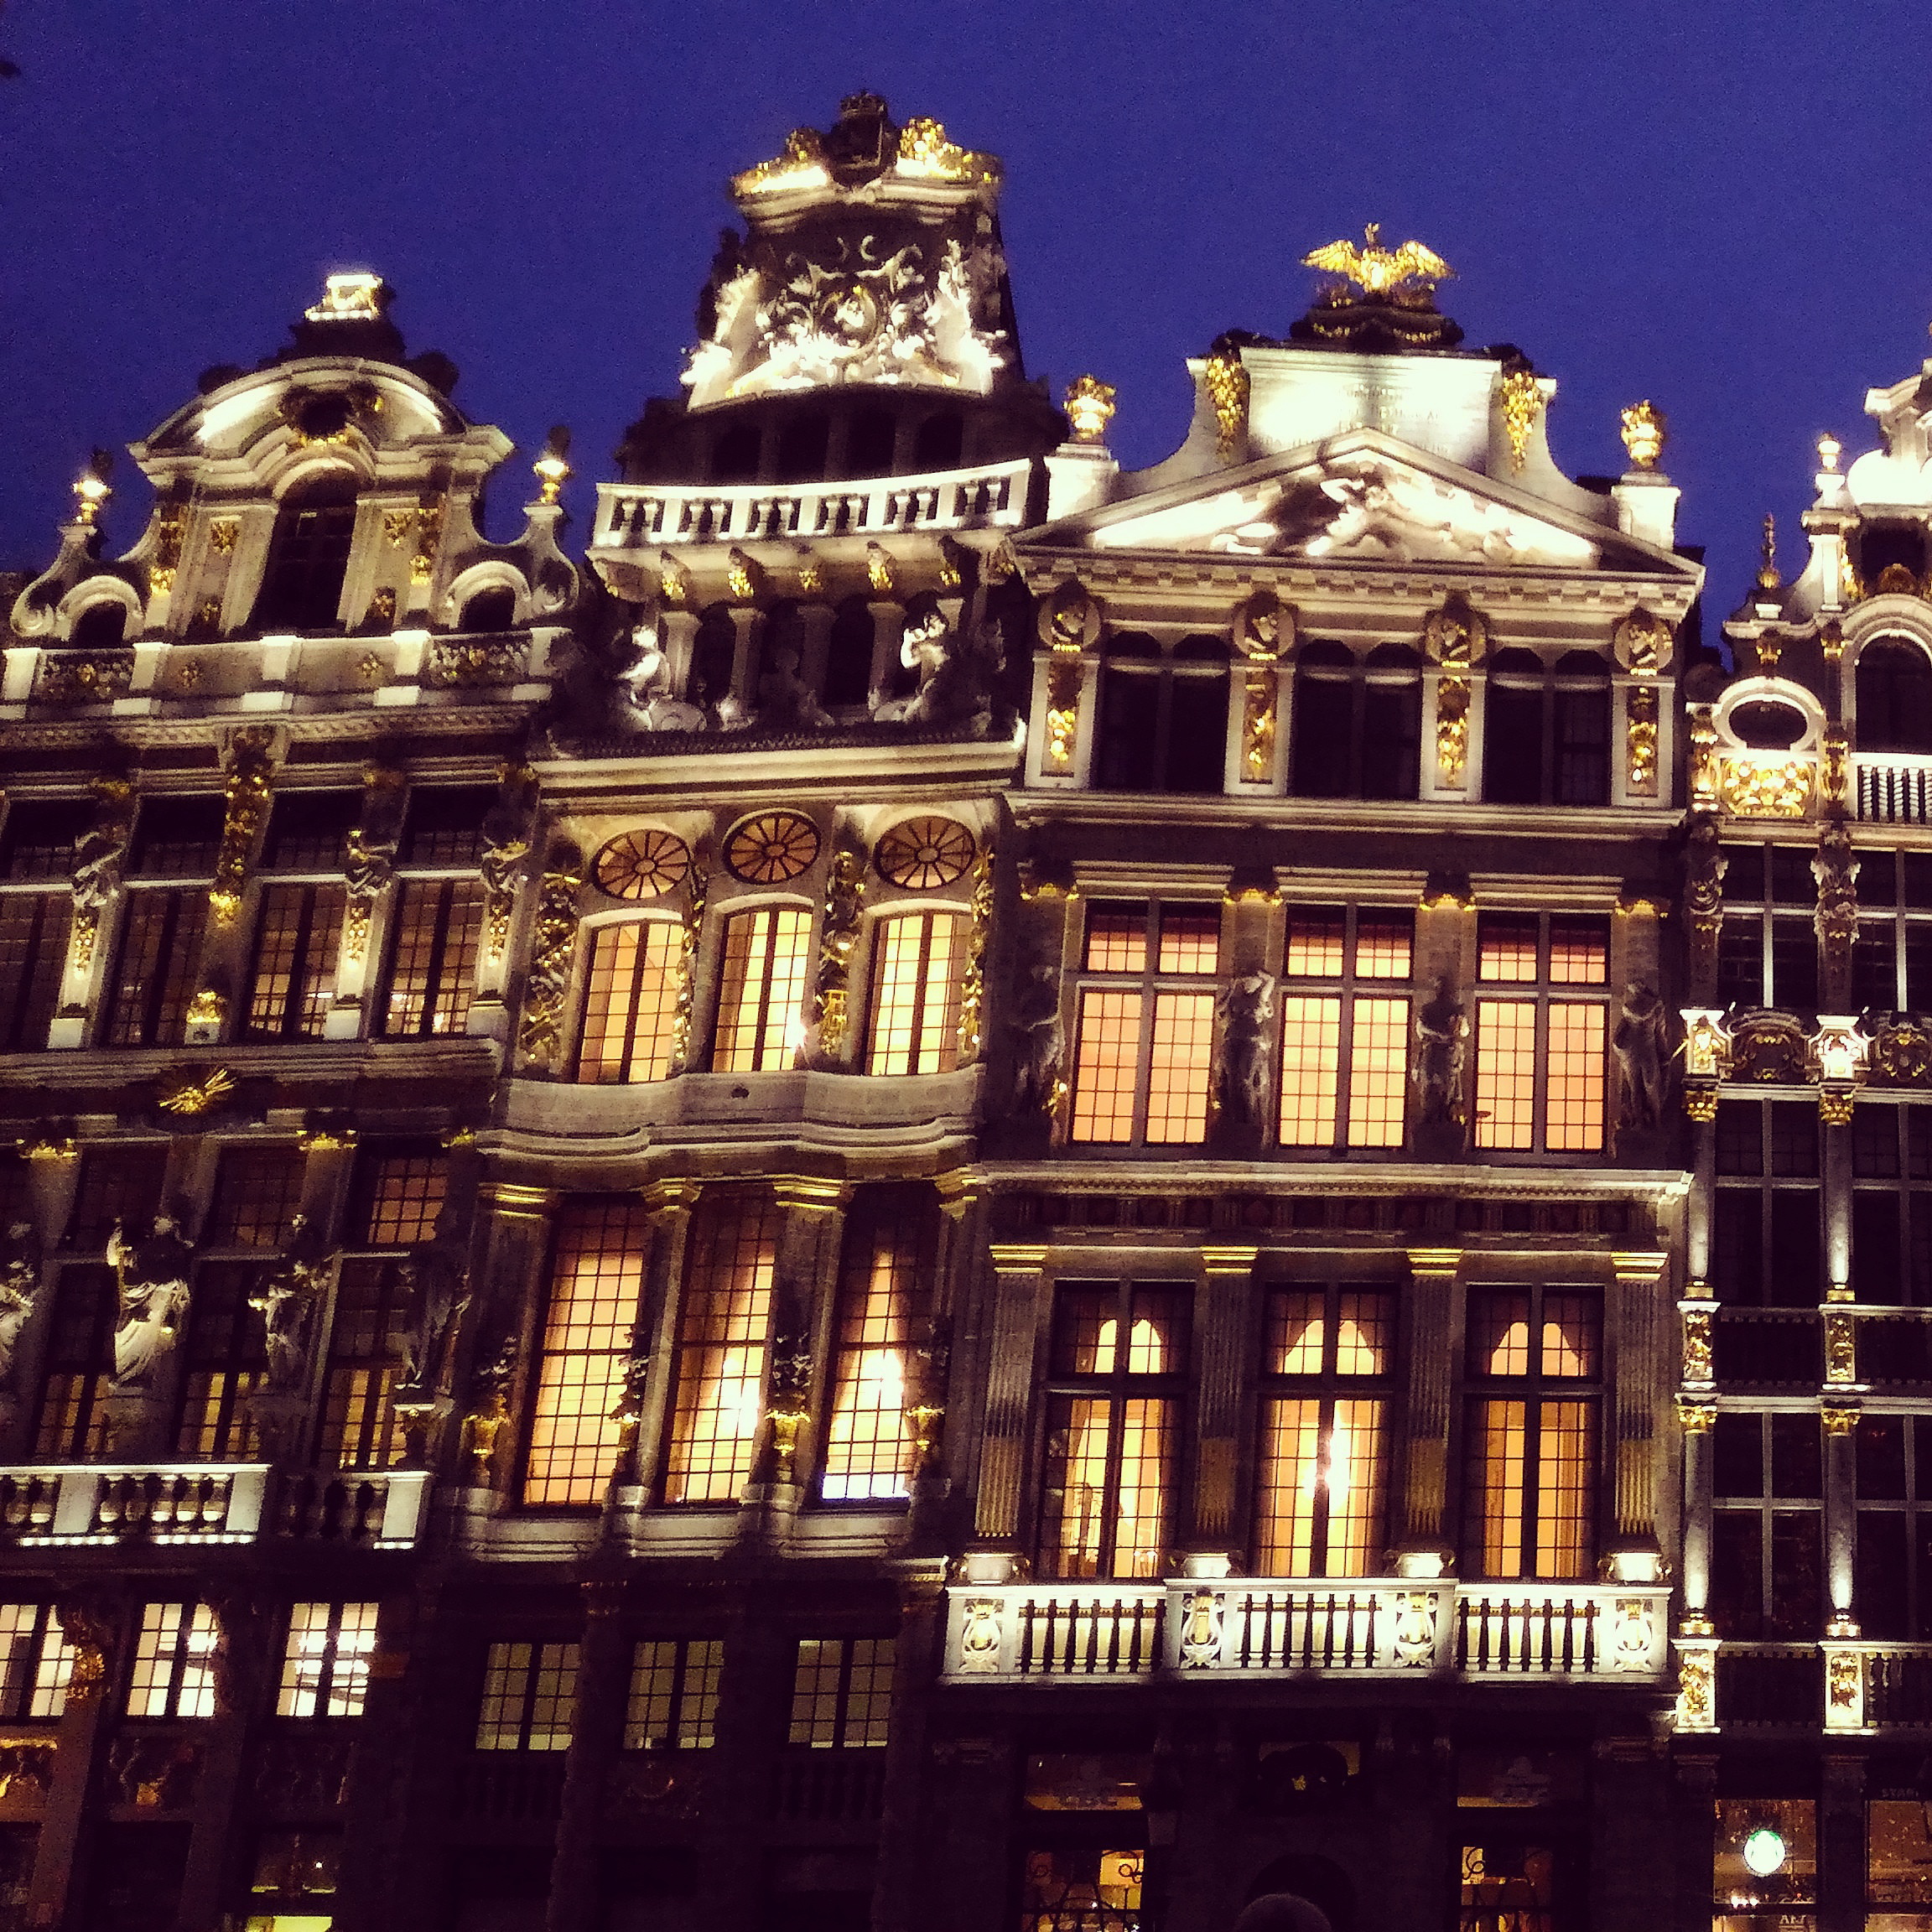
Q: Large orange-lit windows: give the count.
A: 12